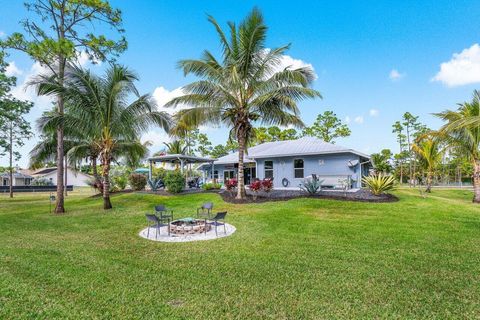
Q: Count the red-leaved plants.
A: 3